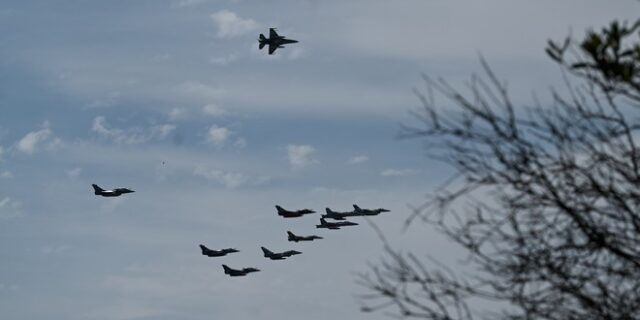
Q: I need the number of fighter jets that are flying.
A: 10